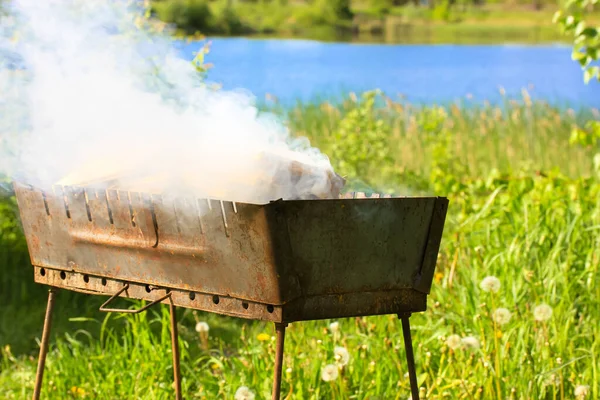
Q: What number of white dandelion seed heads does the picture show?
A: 11